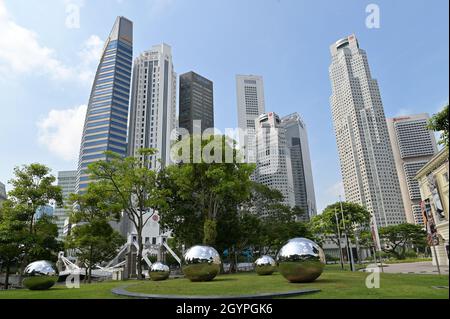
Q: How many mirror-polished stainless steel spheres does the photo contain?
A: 5